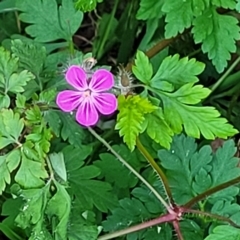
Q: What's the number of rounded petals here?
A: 5